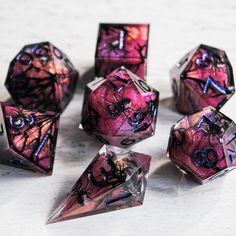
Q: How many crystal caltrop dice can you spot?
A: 1